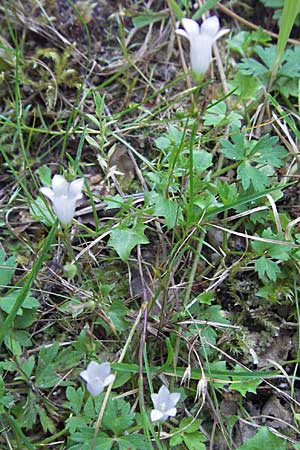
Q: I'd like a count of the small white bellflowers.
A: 4